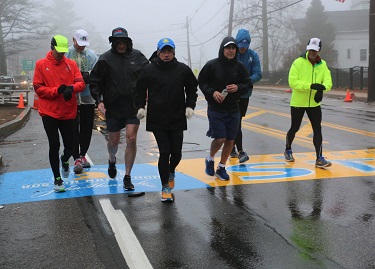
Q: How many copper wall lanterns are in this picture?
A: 0